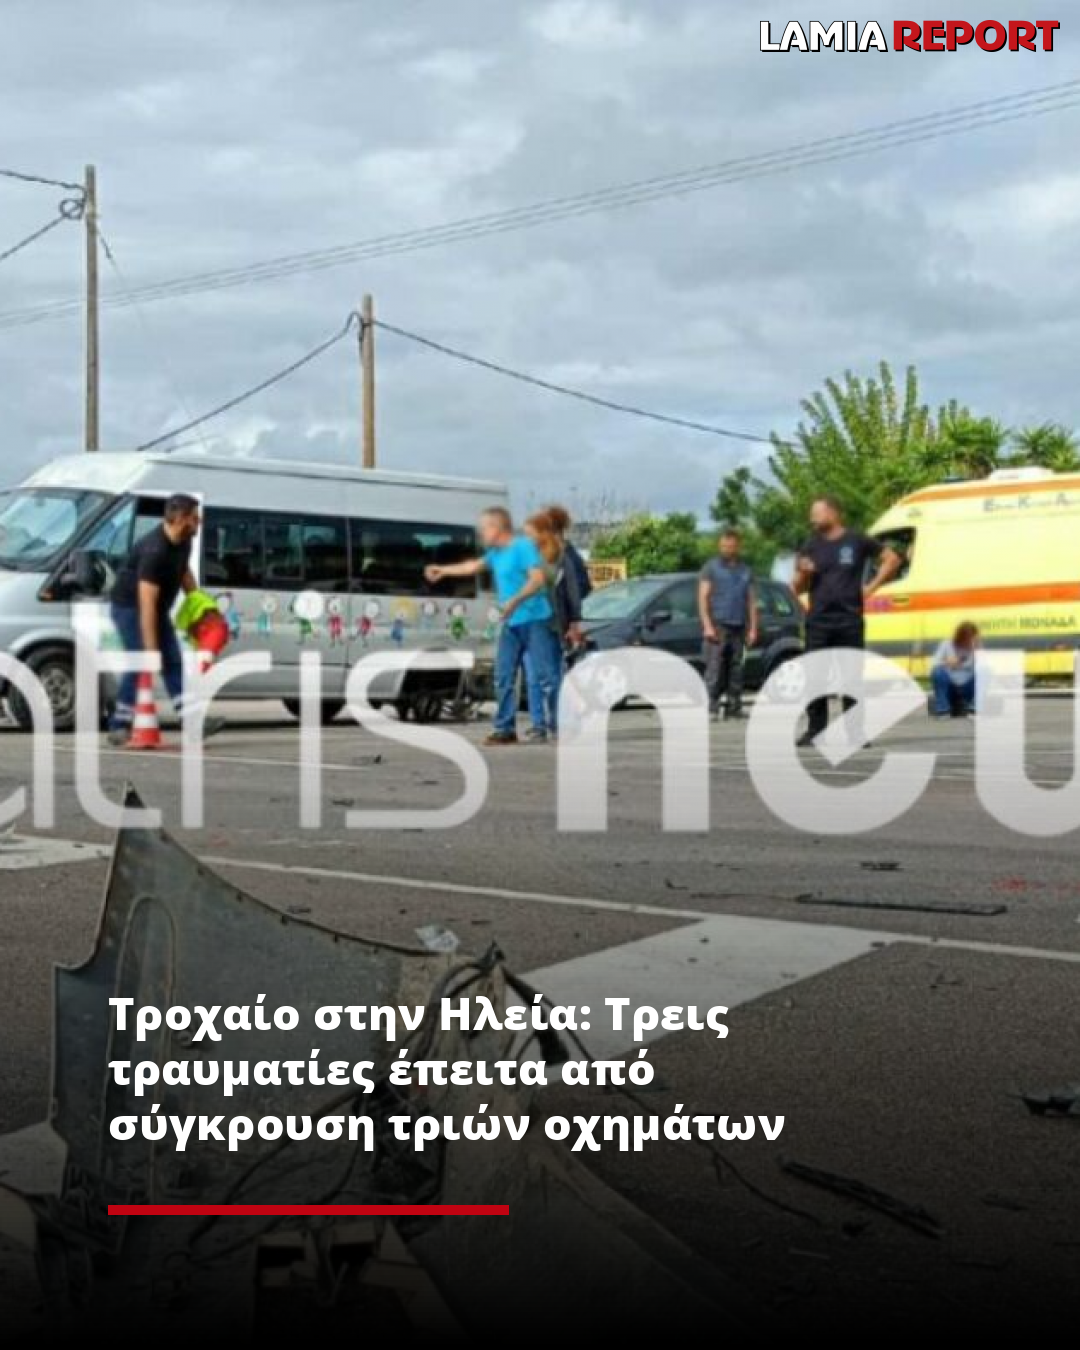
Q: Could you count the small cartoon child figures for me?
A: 9